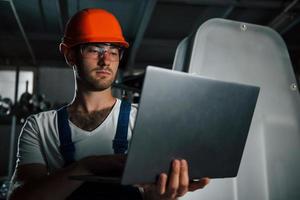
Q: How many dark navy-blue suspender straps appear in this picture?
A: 2